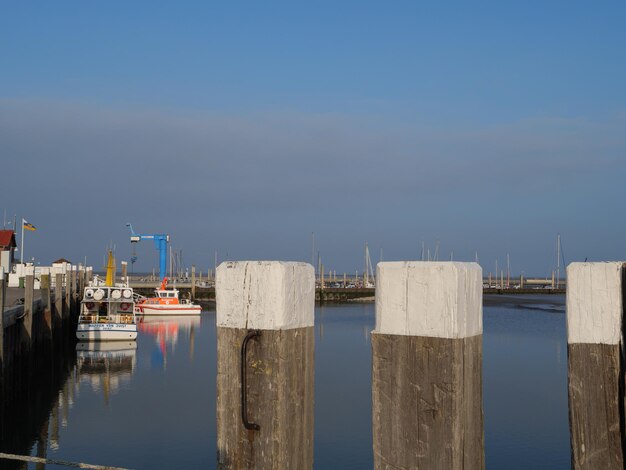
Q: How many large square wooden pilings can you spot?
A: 3